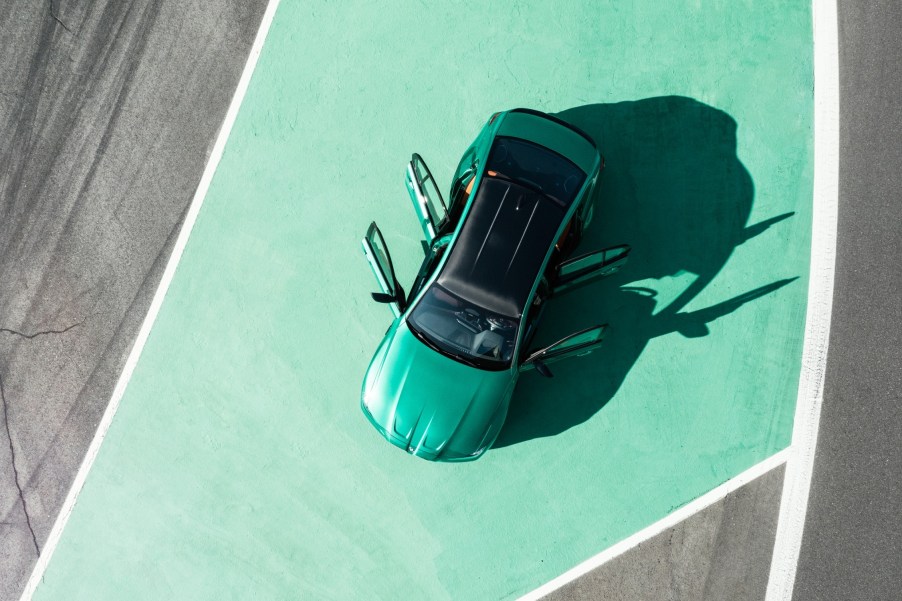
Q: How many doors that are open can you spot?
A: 4